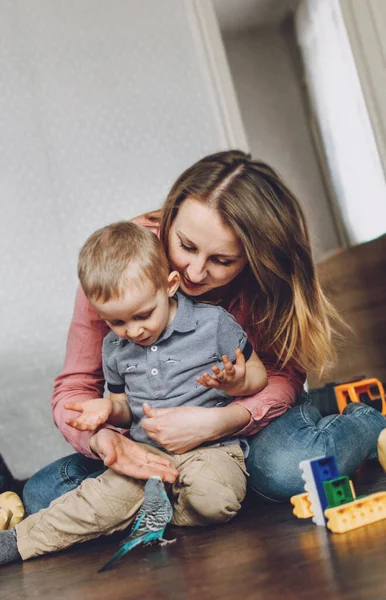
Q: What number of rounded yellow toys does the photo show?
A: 2